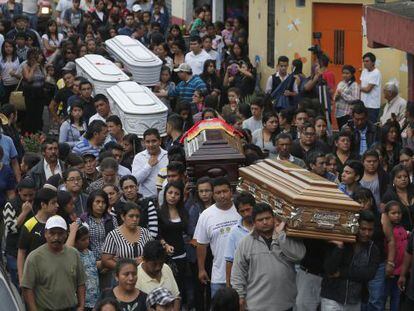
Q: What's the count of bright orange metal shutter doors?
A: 1